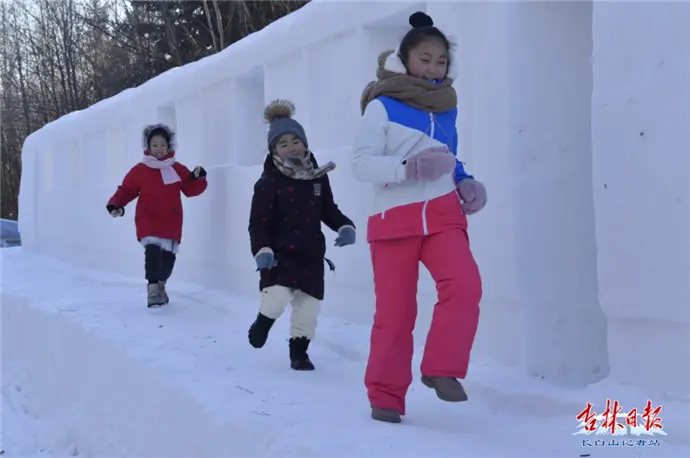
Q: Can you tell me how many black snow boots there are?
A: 2